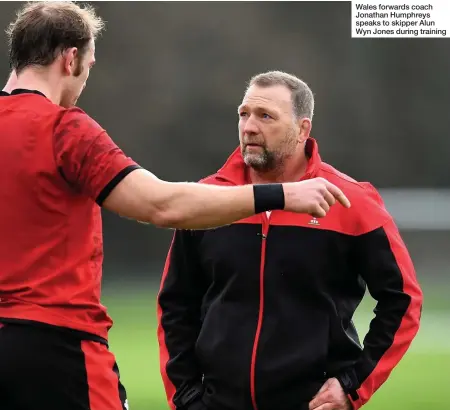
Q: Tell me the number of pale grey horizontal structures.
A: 1